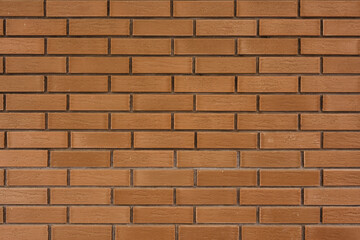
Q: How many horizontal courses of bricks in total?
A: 13